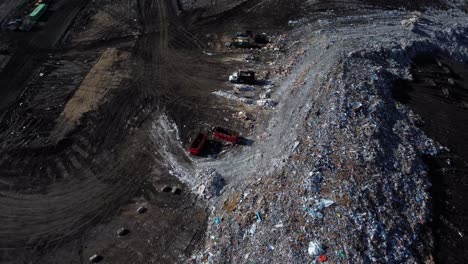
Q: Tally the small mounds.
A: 5